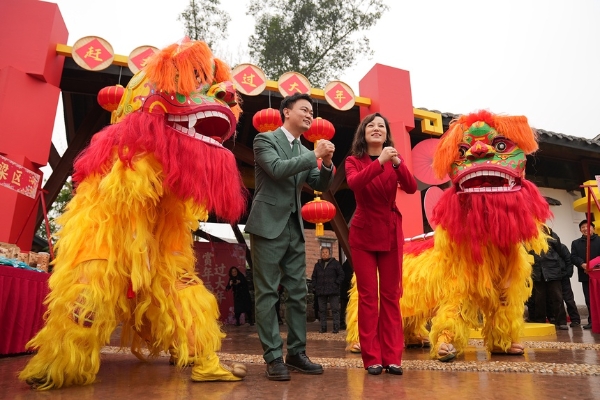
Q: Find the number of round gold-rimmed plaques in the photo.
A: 5